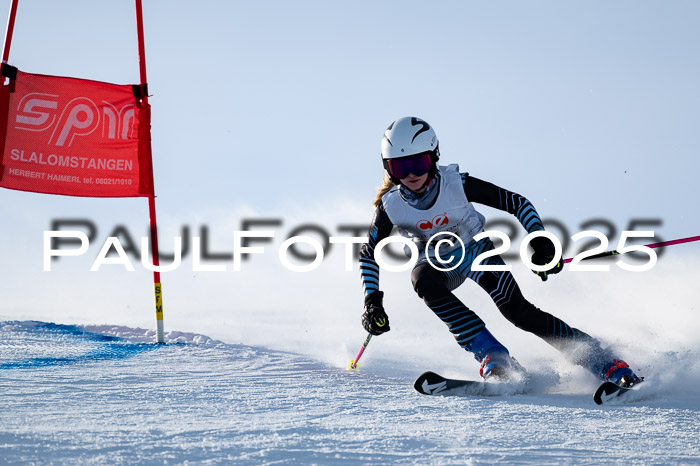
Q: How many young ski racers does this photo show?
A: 1